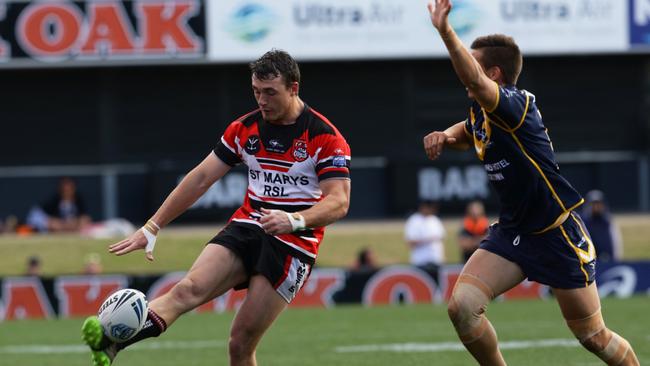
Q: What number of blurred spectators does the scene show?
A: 7